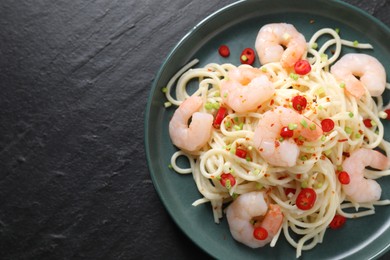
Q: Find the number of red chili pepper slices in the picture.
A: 15